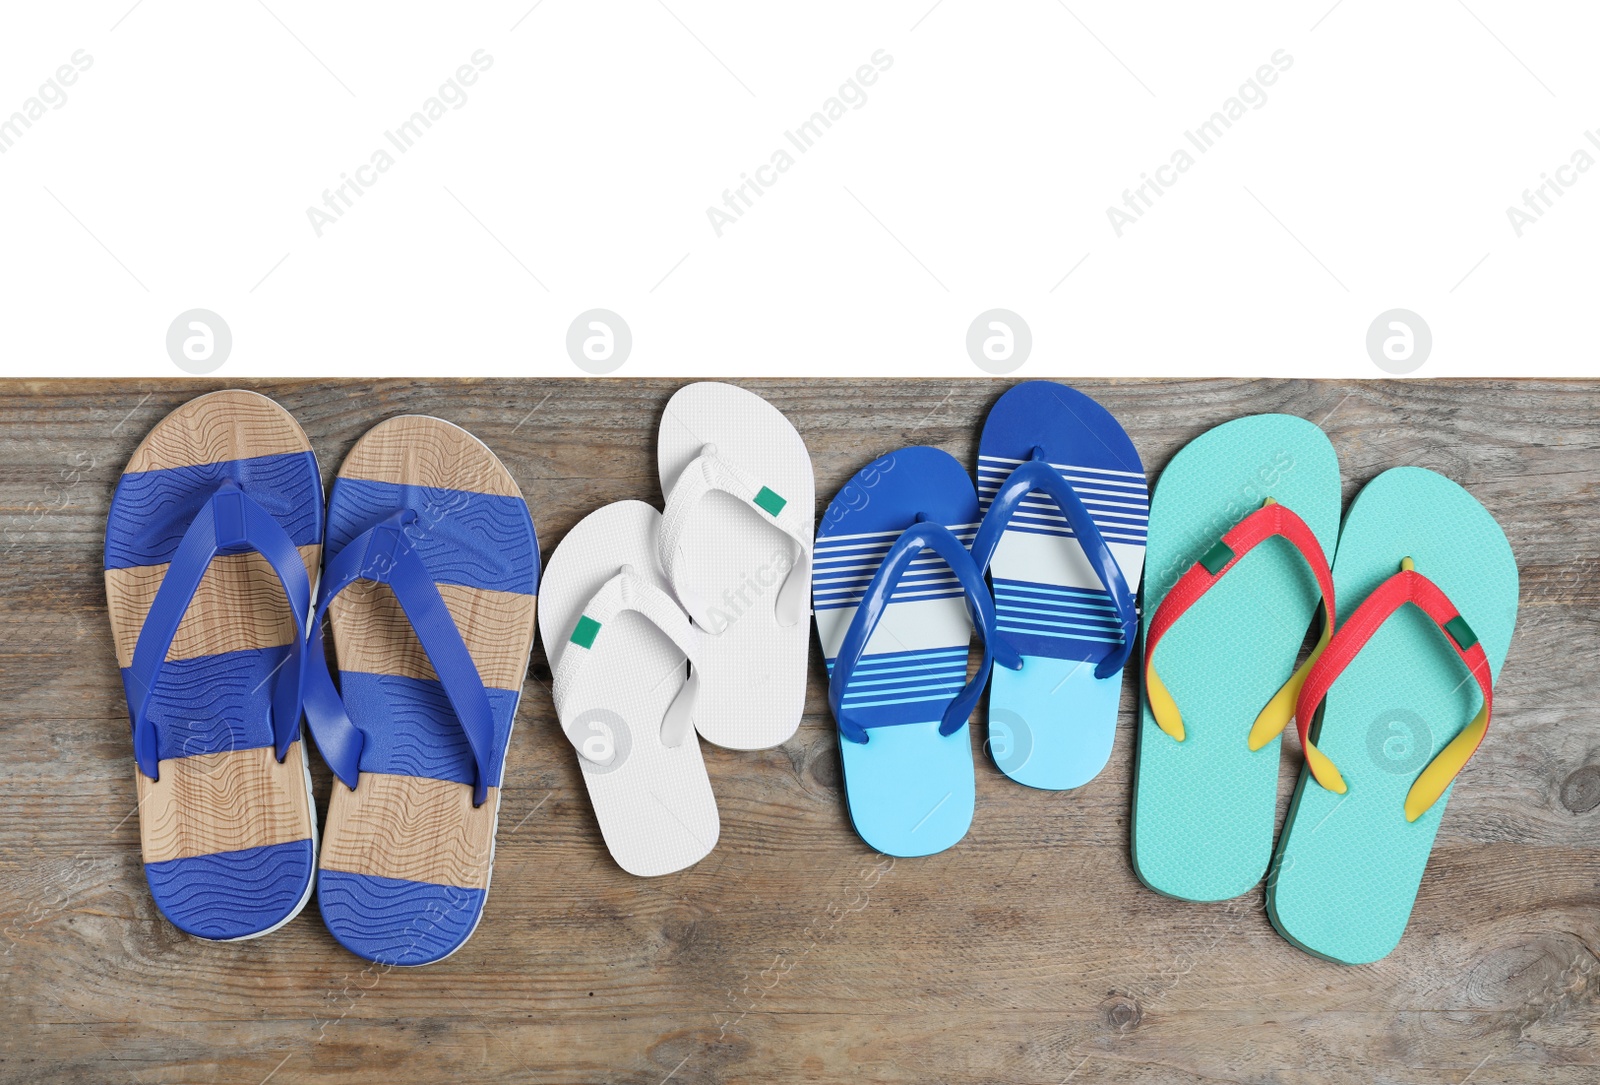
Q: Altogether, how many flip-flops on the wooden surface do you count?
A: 8